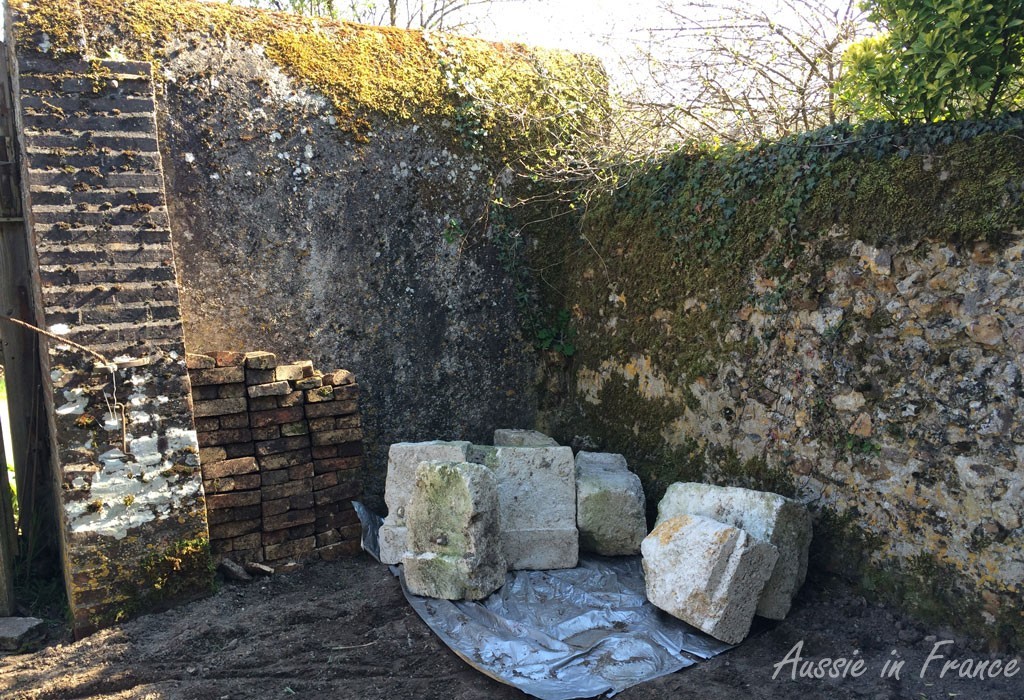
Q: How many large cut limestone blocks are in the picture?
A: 7